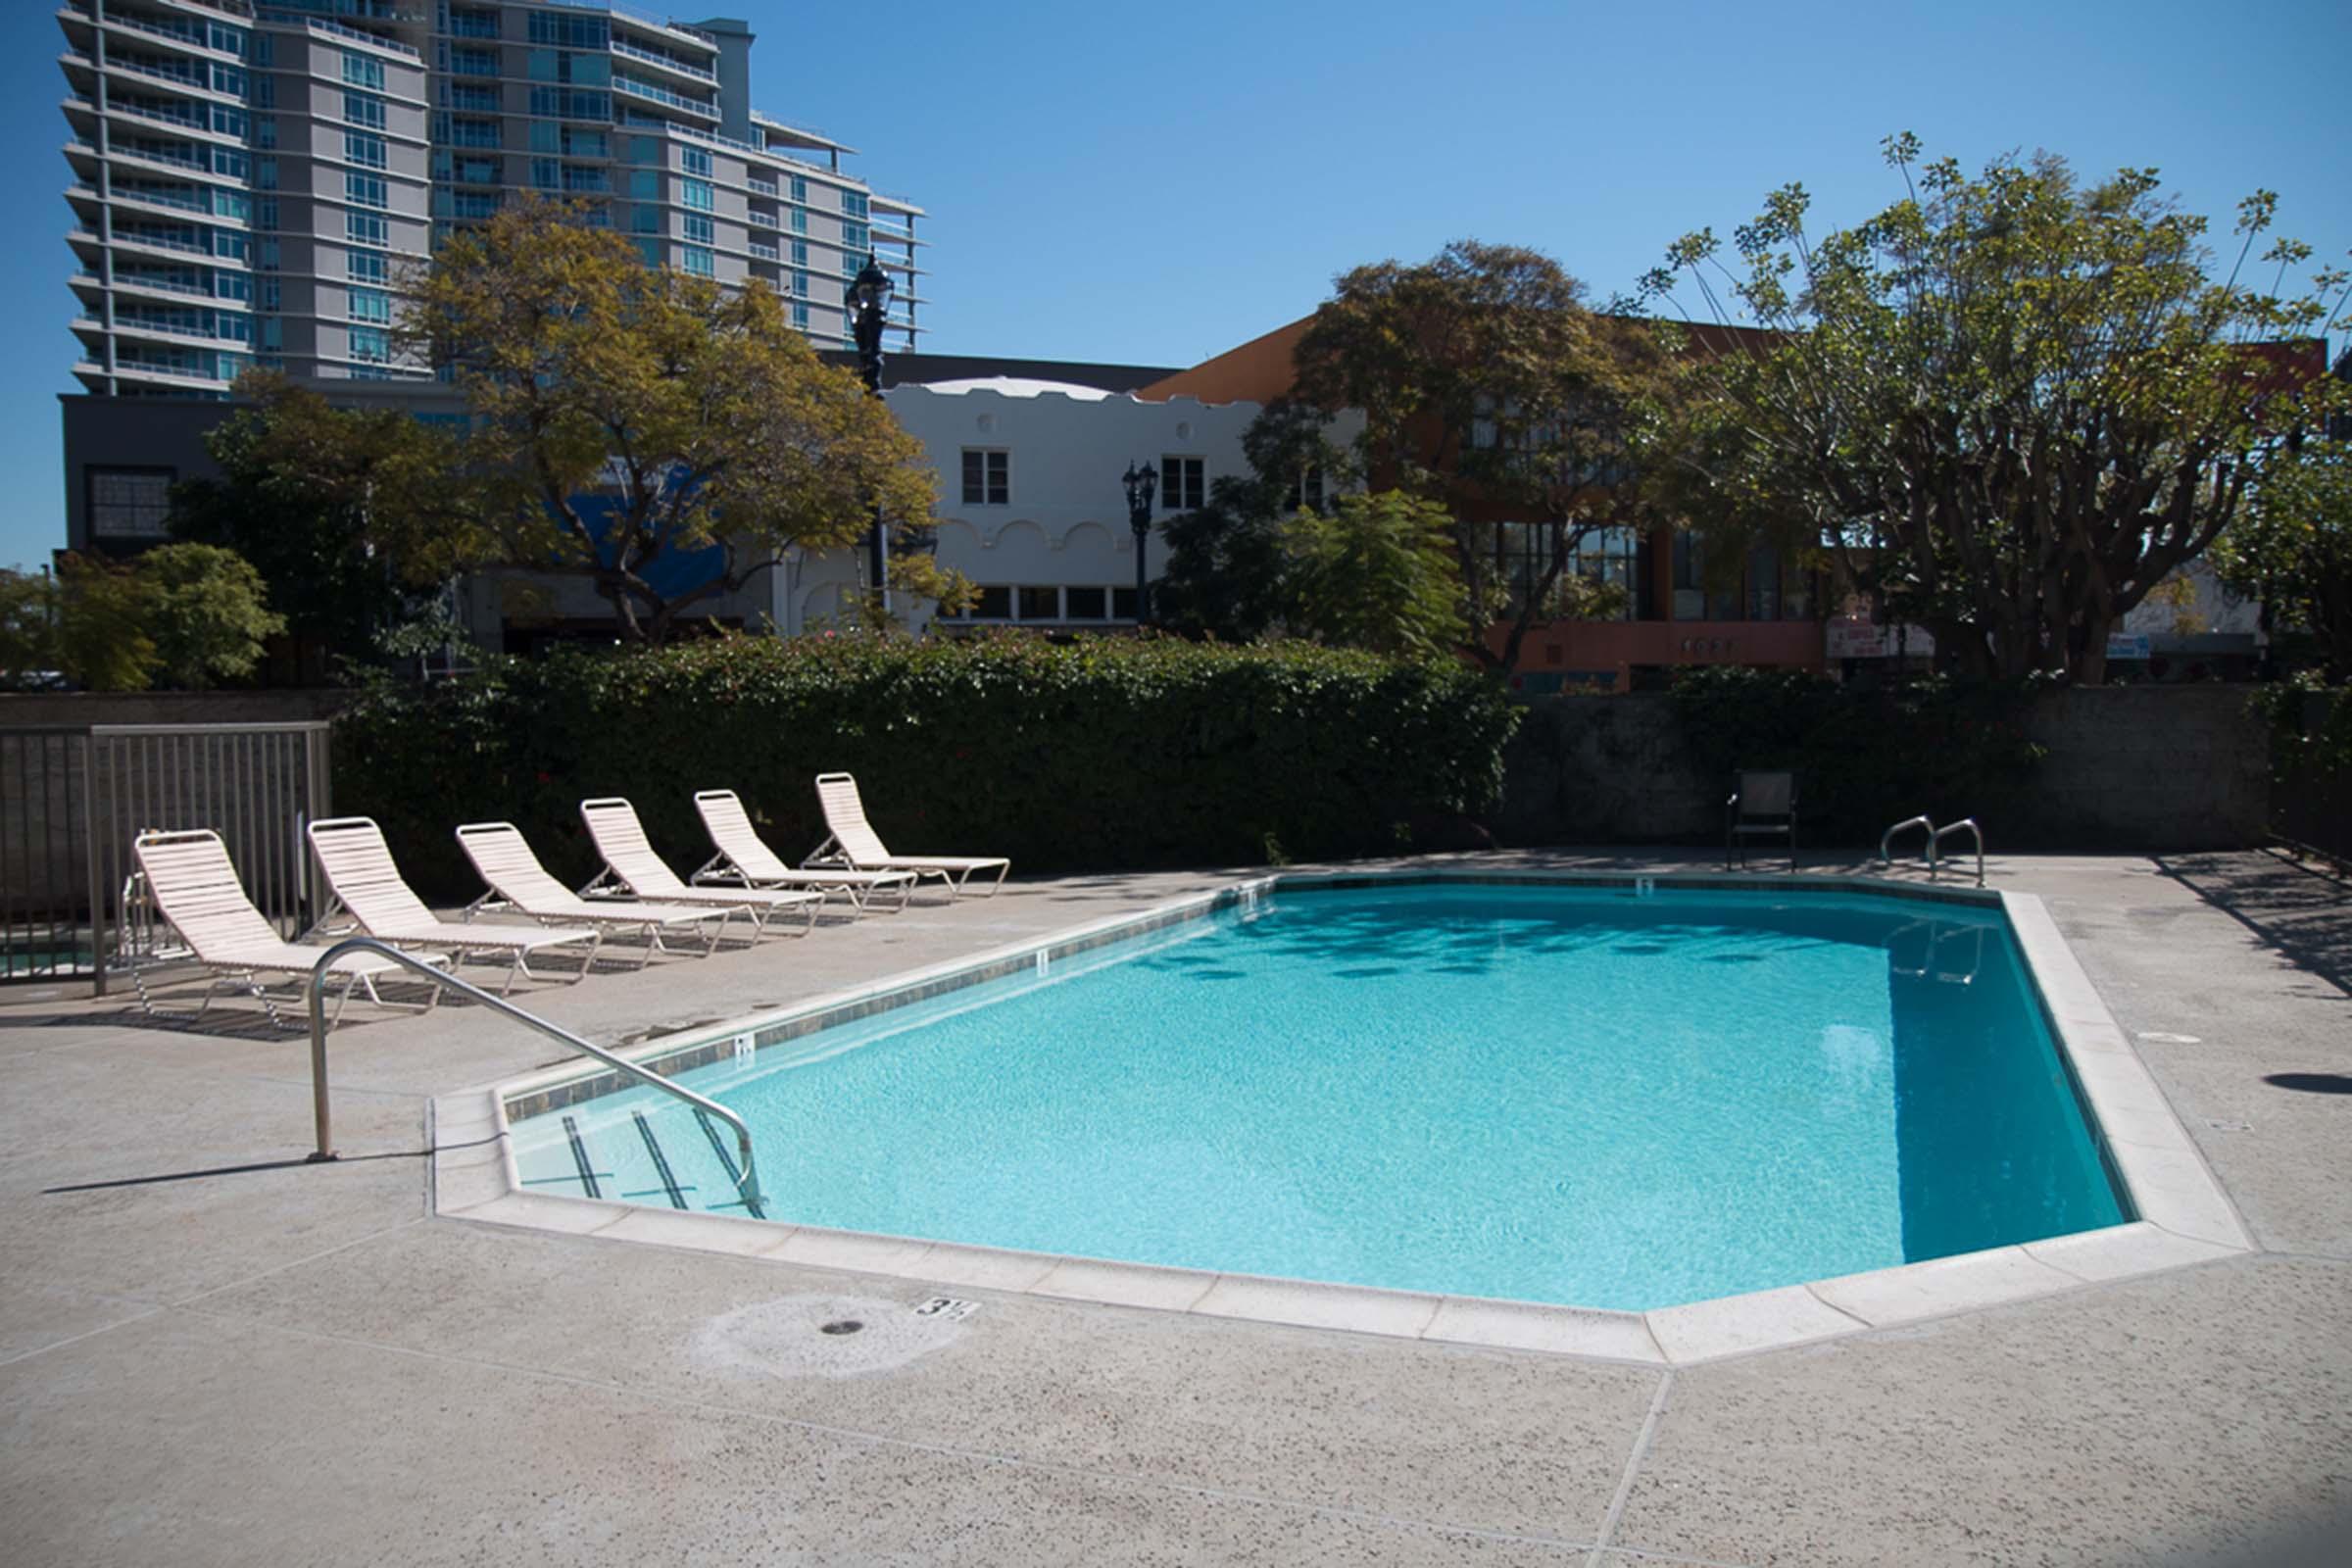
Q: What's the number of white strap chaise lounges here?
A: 6